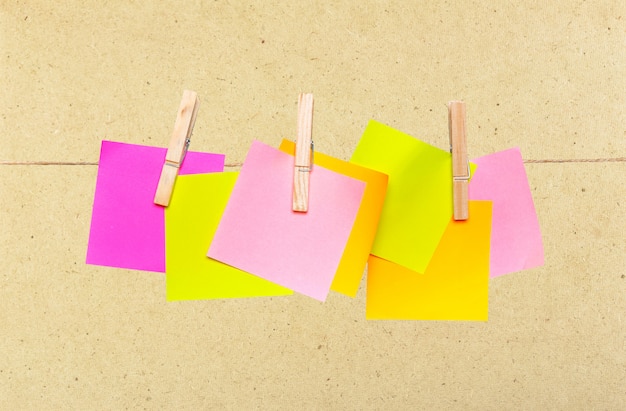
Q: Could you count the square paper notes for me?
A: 7